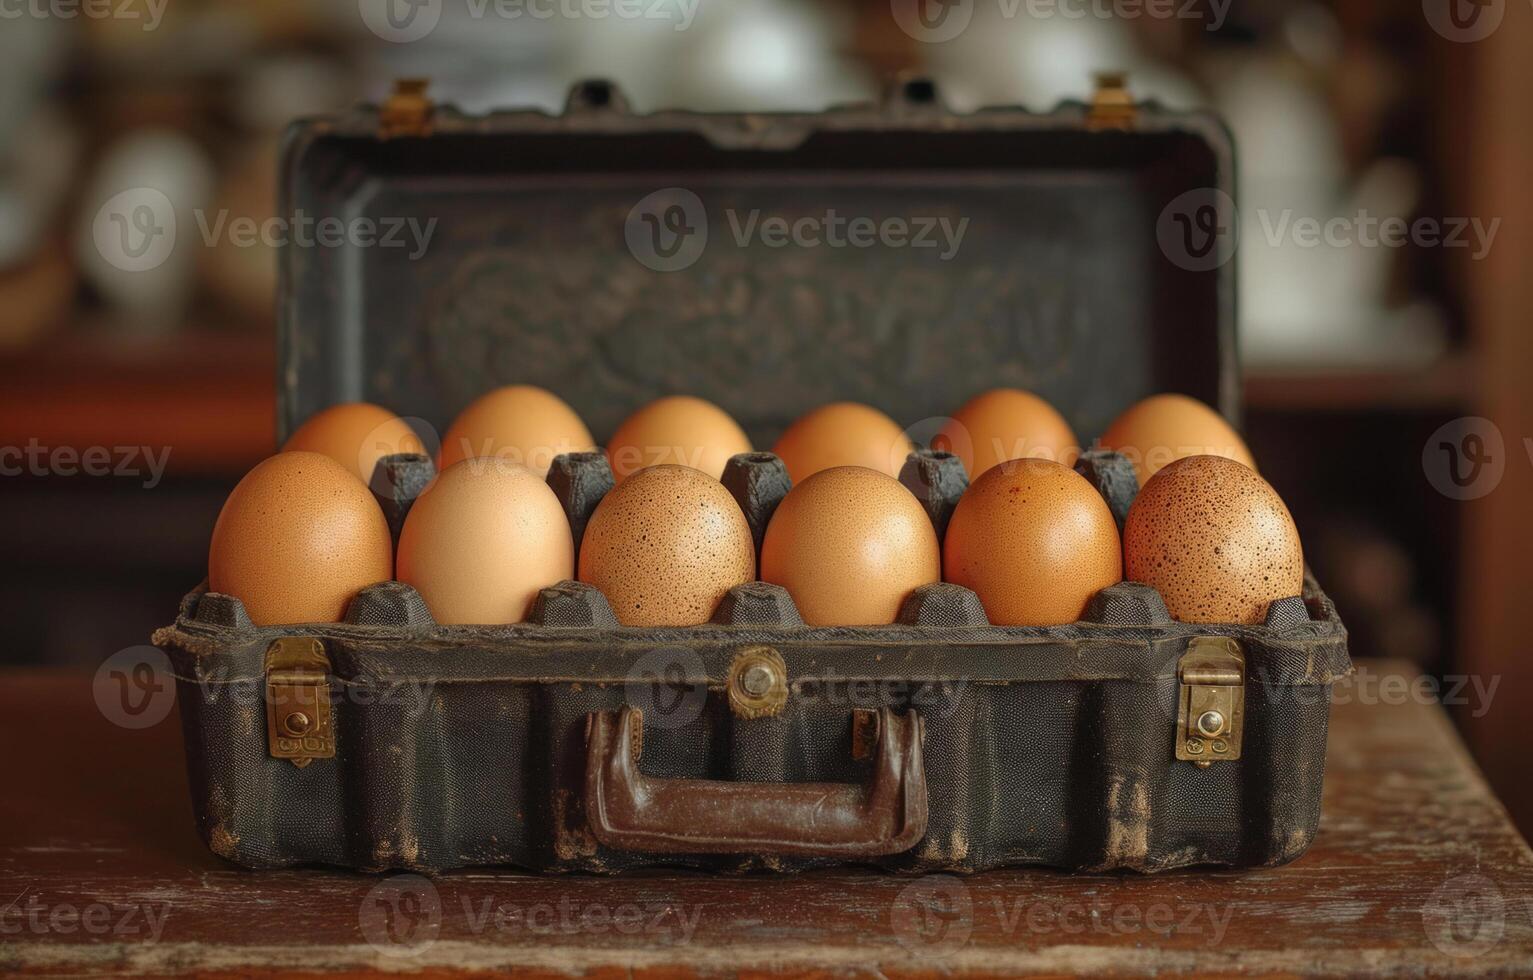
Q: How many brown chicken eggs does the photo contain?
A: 12